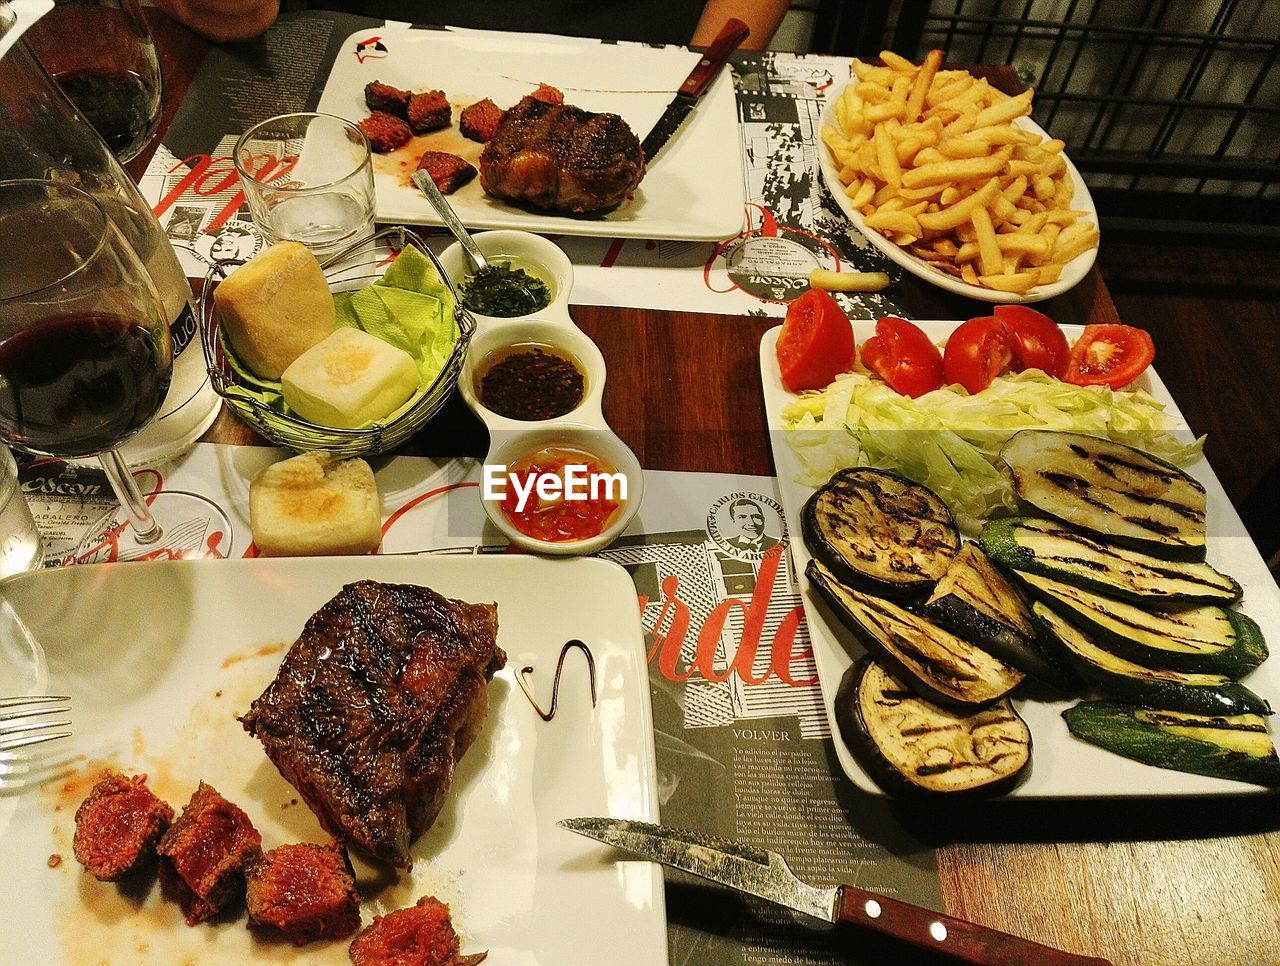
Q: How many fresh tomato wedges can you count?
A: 5